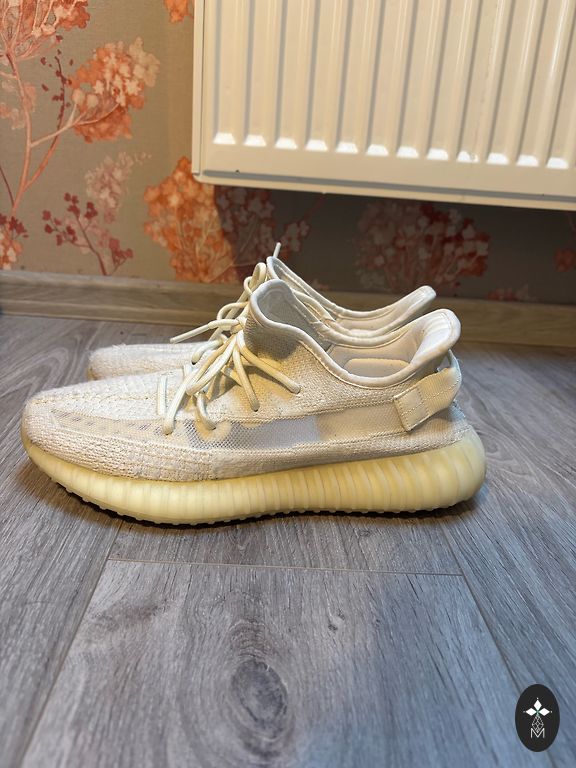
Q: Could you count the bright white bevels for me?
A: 12